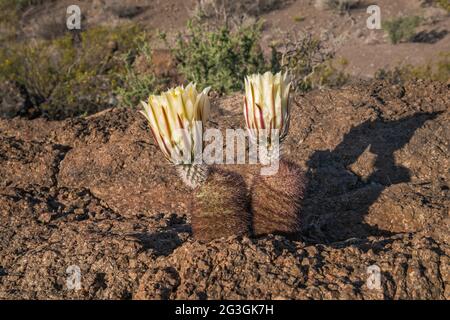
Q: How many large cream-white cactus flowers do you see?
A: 2